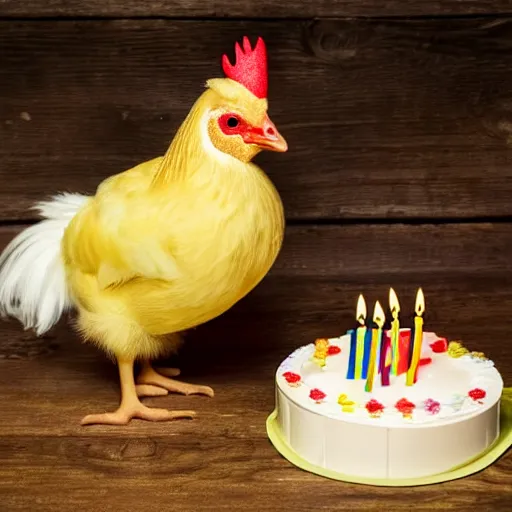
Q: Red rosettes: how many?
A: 7